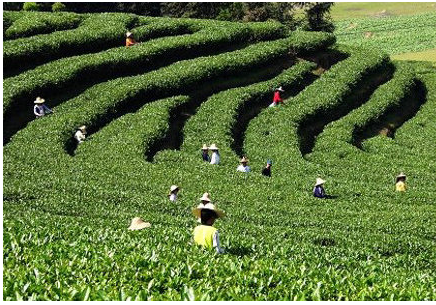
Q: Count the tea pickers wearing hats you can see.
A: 14